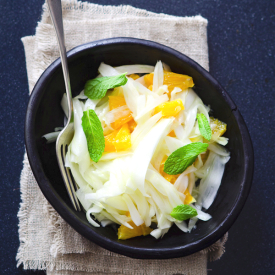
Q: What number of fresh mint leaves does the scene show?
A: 5